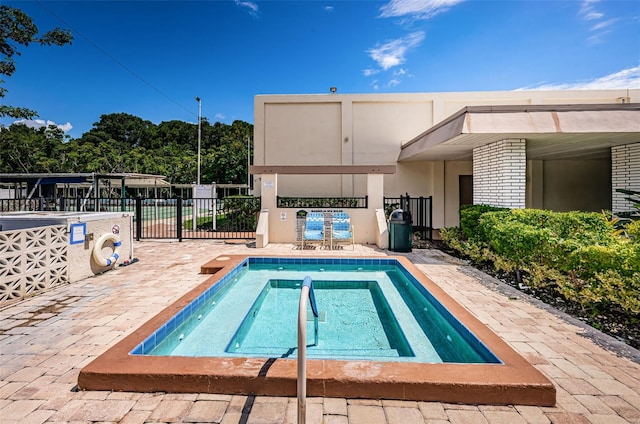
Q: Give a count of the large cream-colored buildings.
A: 1